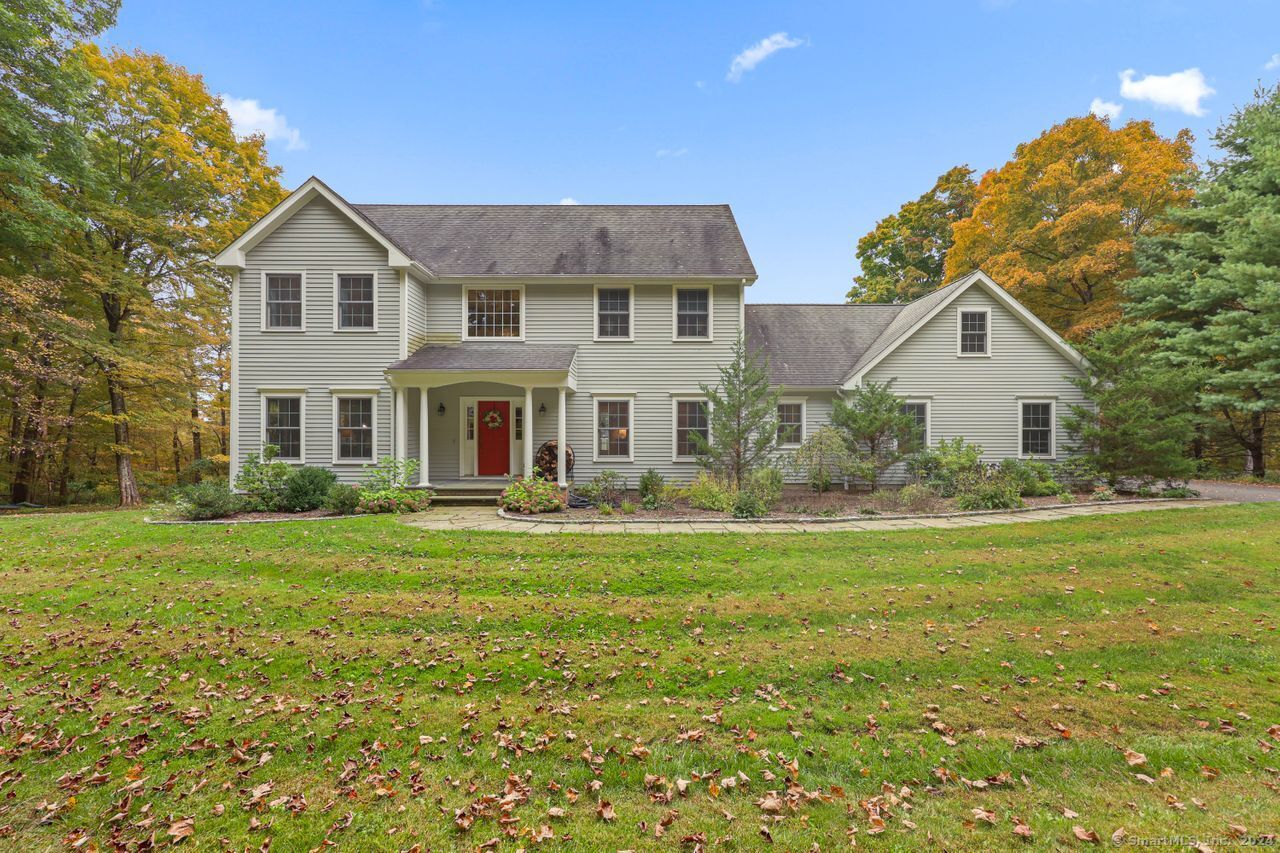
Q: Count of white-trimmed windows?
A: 13